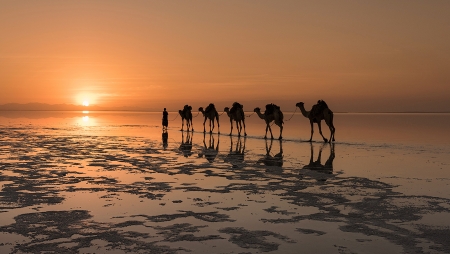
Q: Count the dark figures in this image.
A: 6